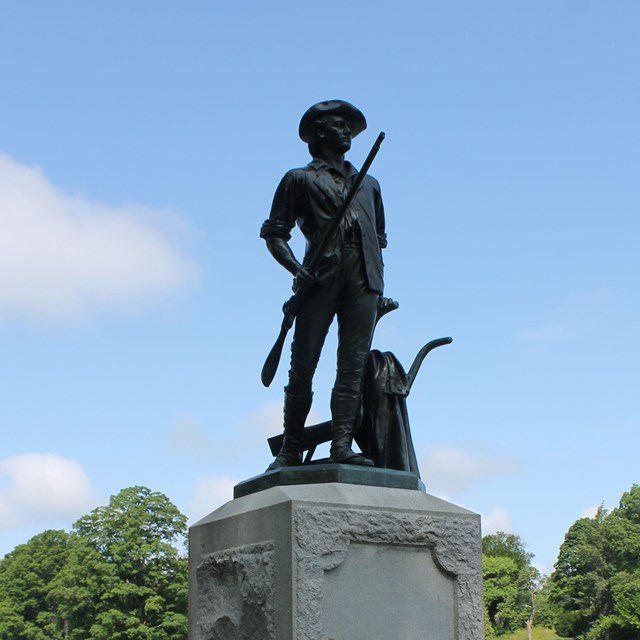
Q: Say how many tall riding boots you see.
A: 2